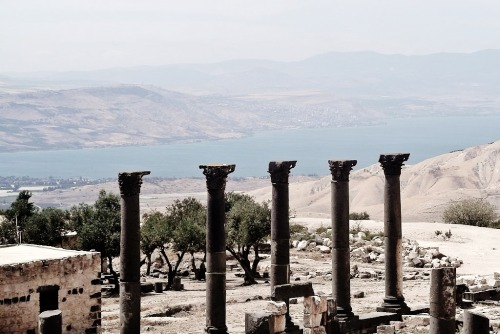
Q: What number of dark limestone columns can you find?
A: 5